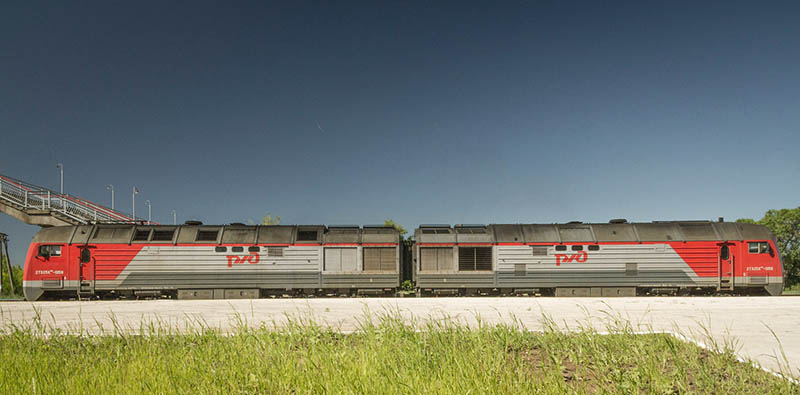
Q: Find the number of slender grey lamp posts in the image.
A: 5